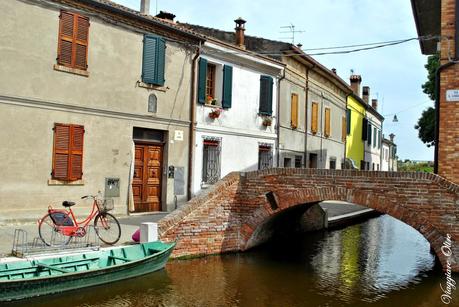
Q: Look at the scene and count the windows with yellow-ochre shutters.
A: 4